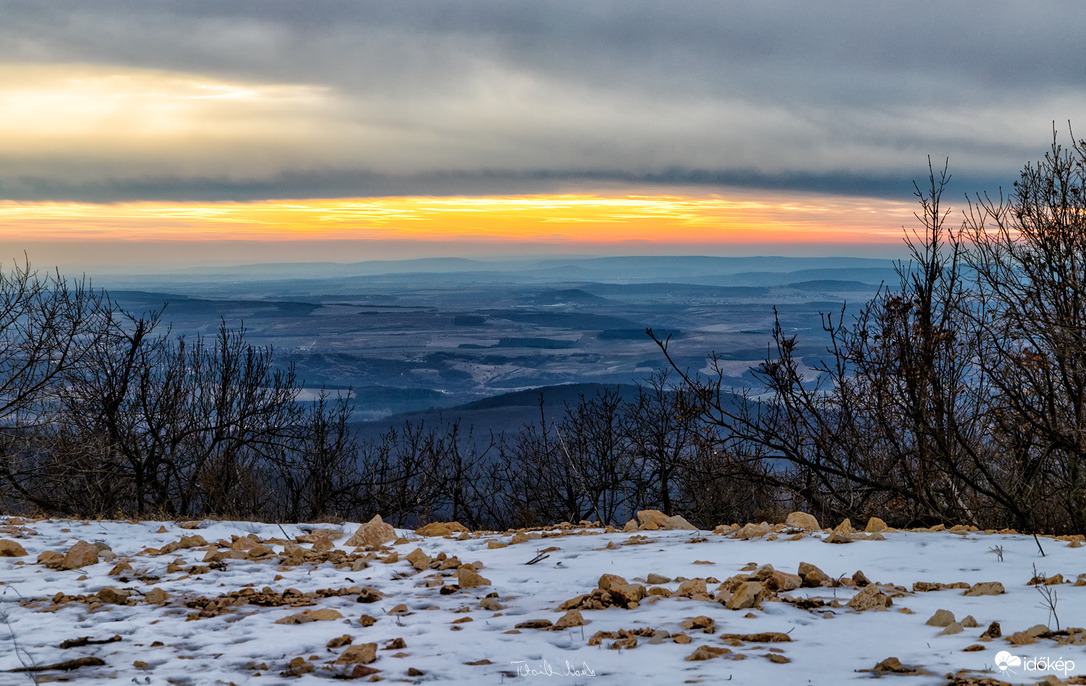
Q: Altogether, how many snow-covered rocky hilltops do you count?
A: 1